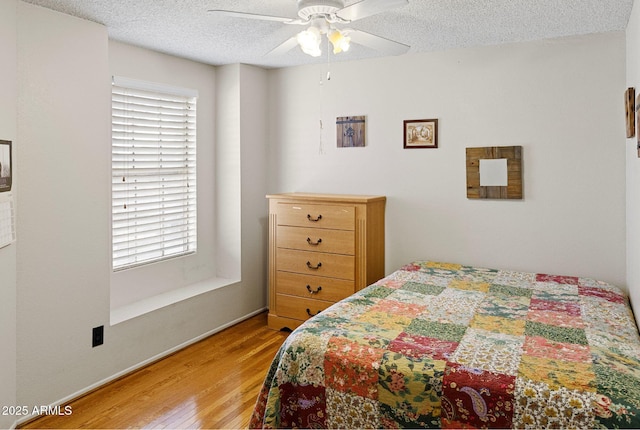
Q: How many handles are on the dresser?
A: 5